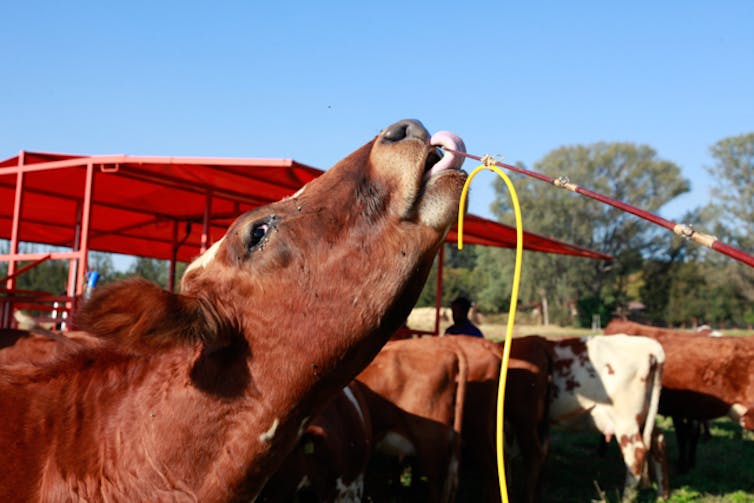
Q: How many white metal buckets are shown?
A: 0